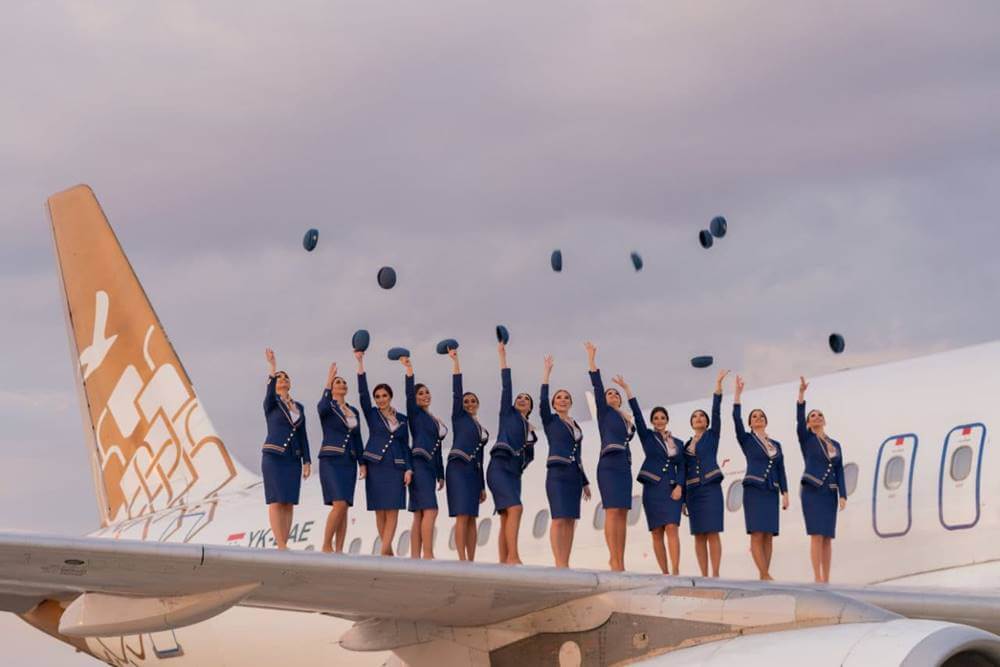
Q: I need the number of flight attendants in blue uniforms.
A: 12